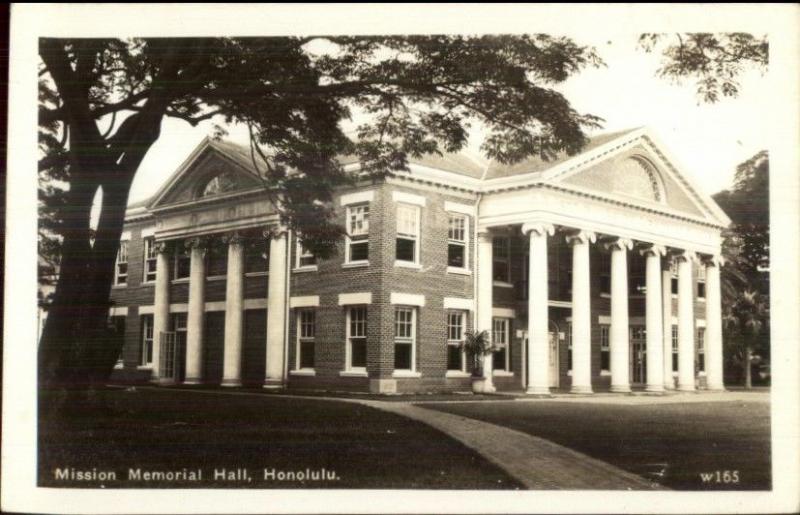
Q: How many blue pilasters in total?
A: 0